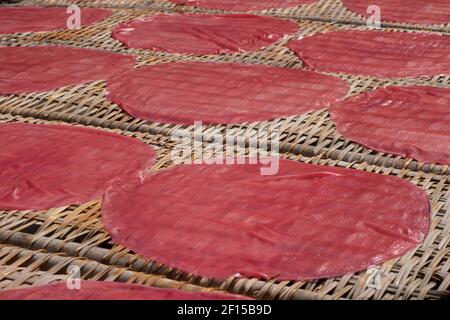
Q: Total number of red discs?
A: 11